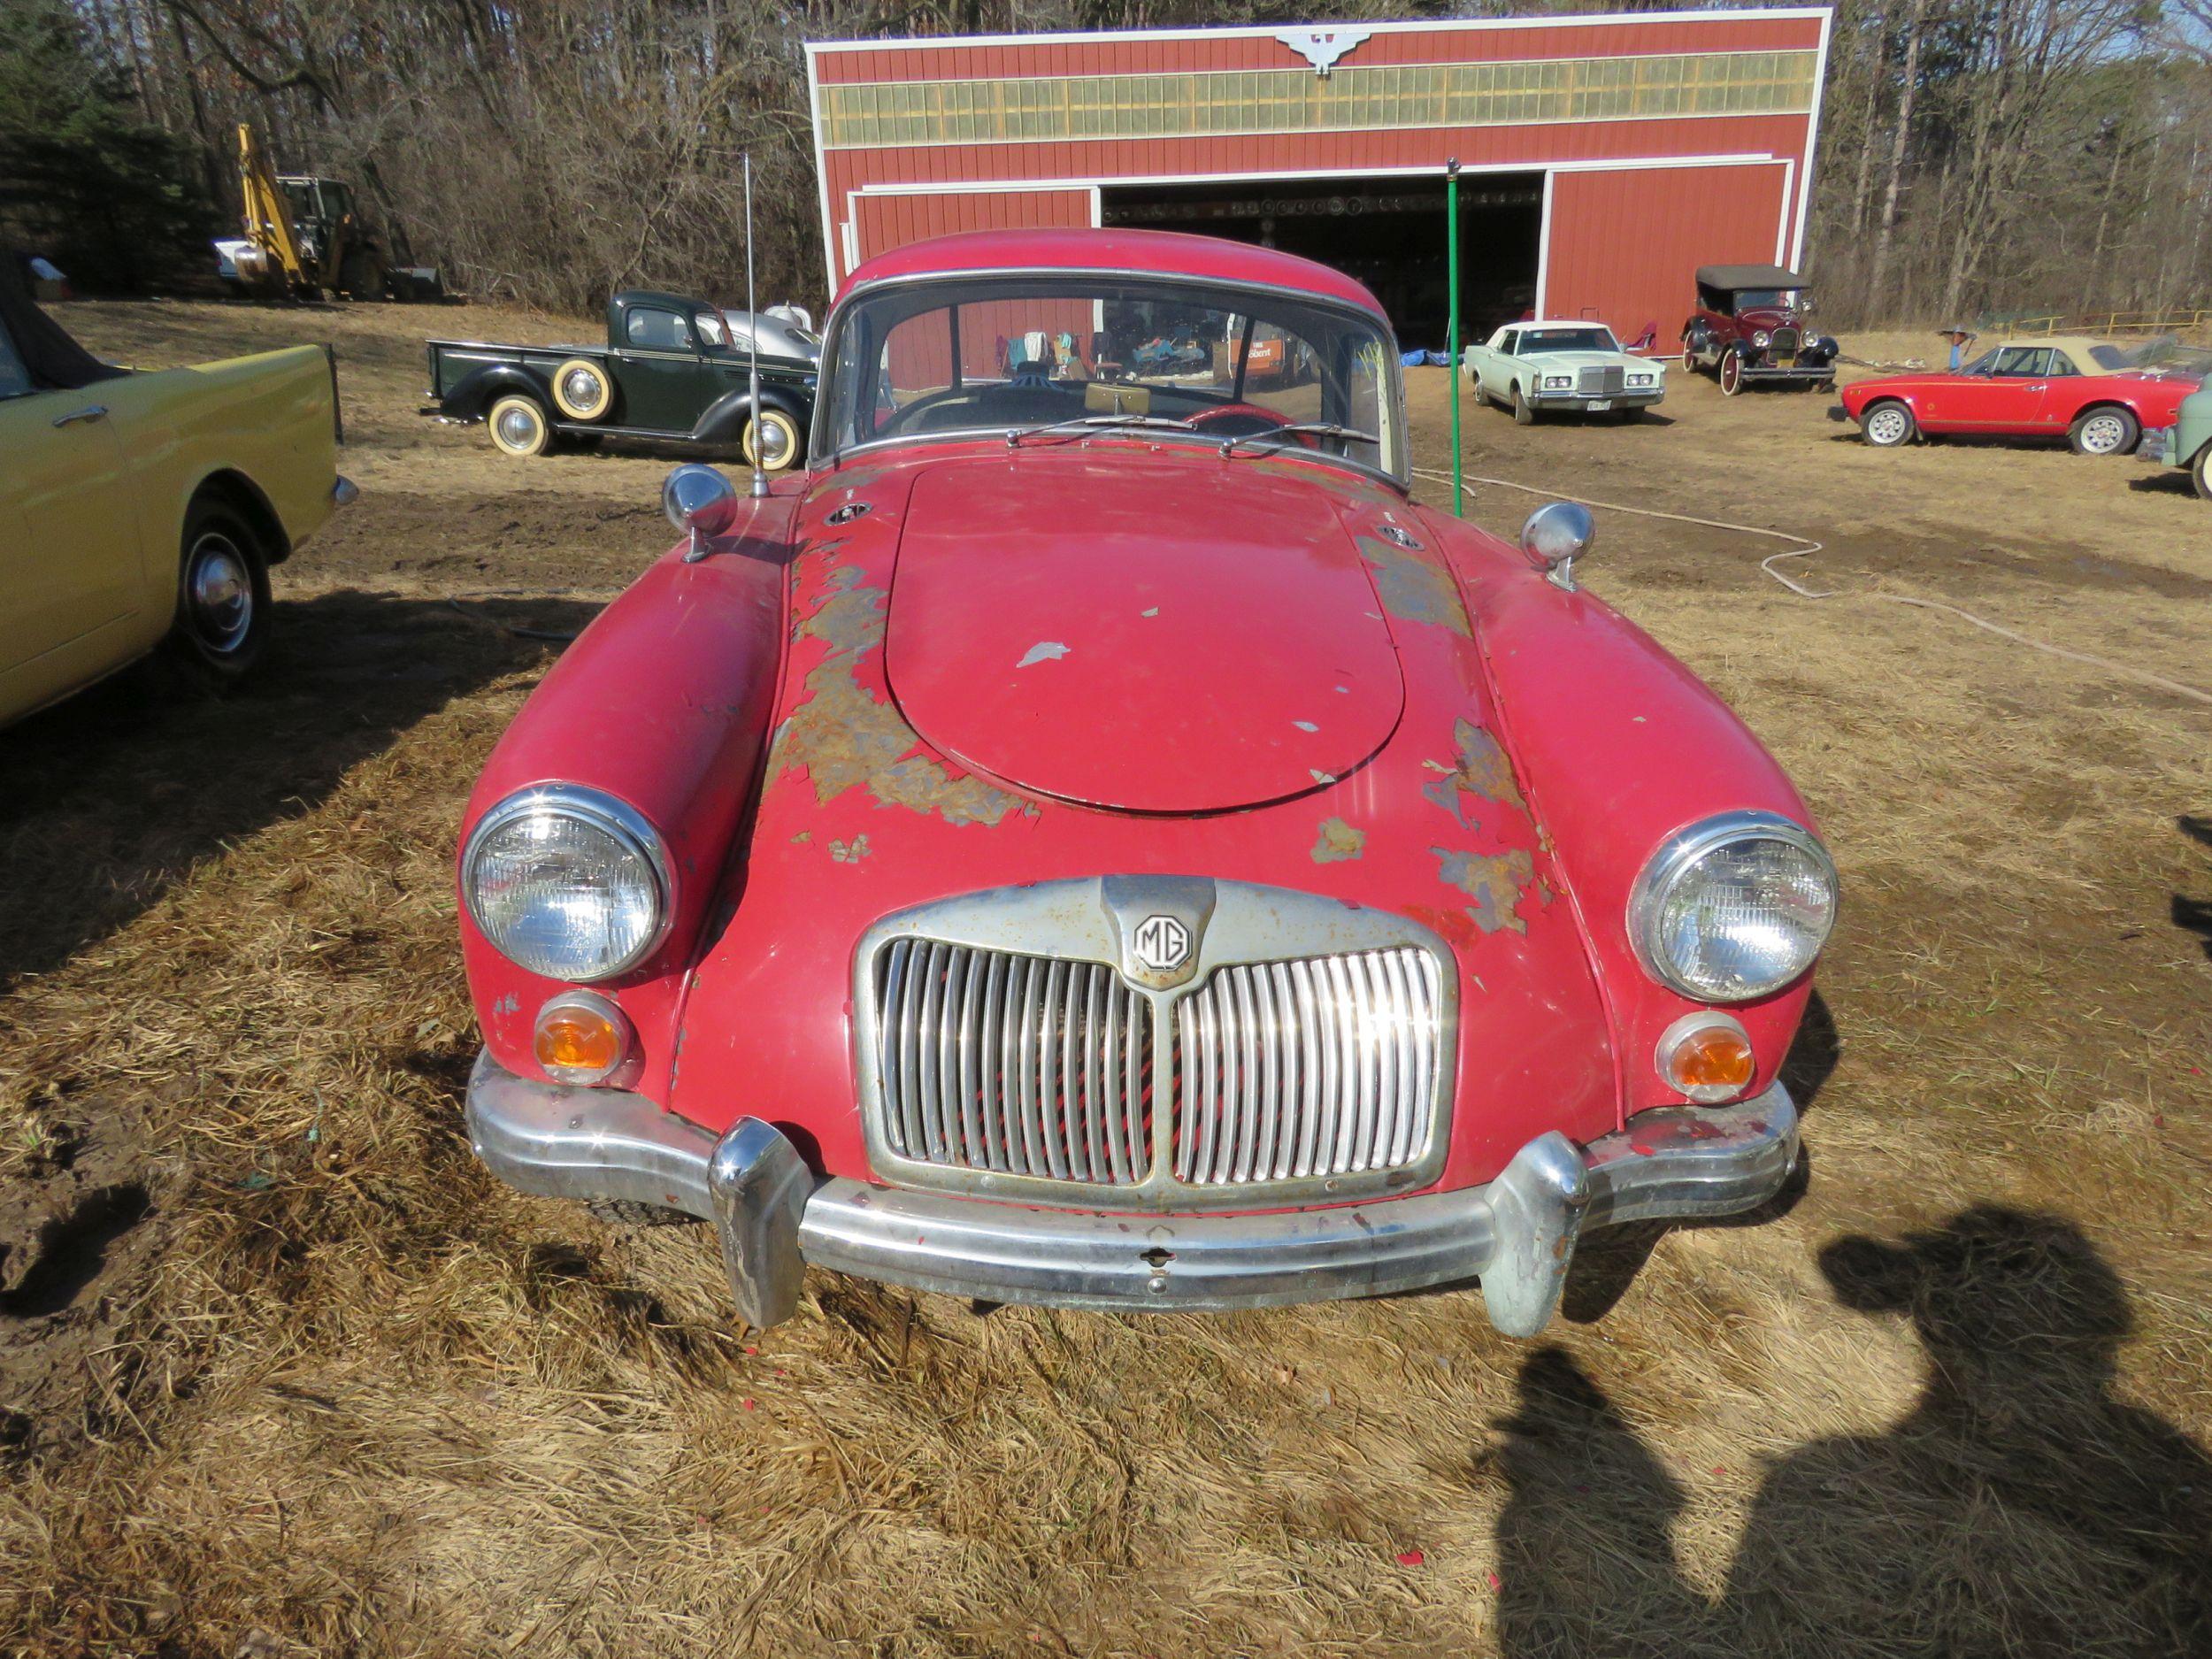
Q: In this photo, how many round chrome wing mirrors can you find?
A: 2